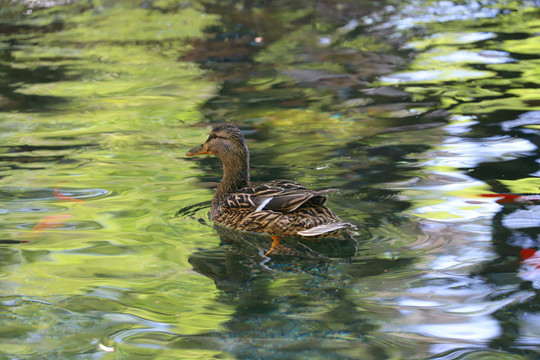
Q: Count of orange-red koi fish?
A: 4